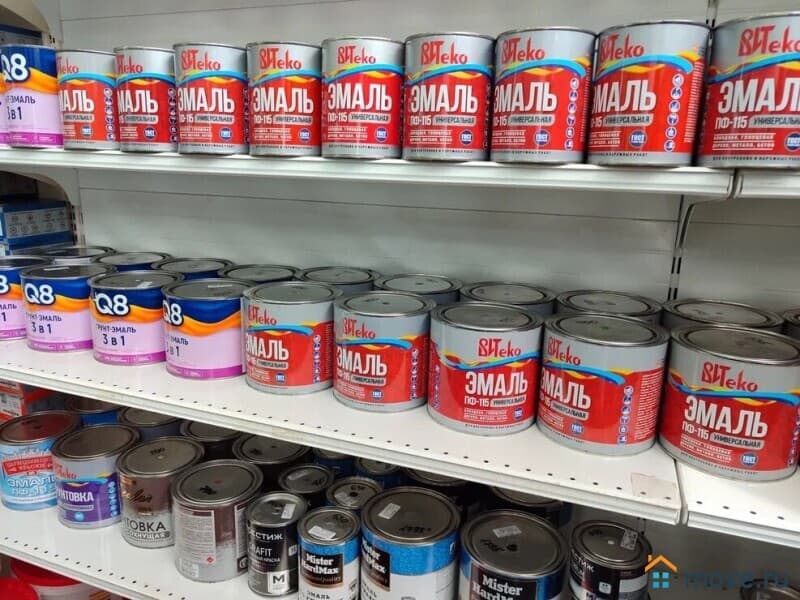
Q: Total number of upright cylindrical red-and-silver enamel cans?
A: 14